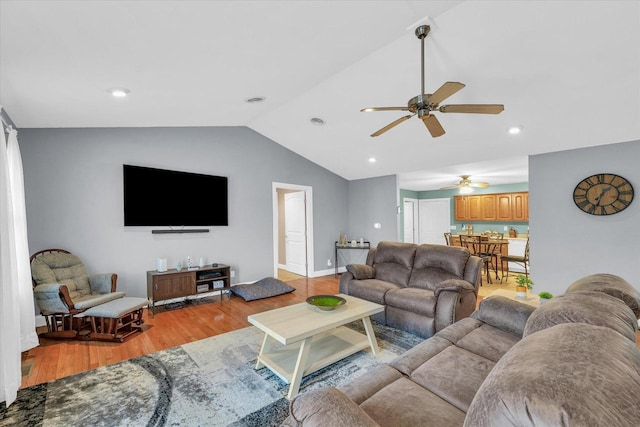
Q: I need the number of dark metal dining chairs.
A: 4